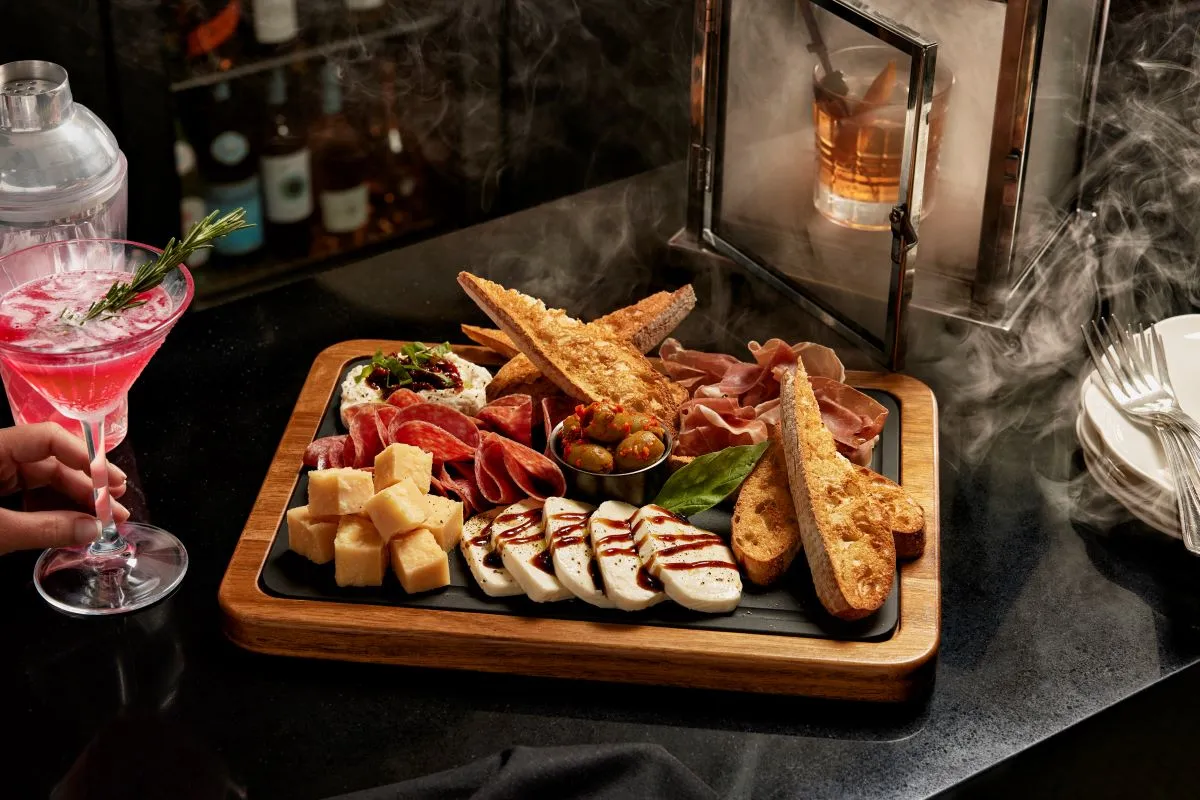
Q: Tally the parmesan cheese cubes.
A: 7